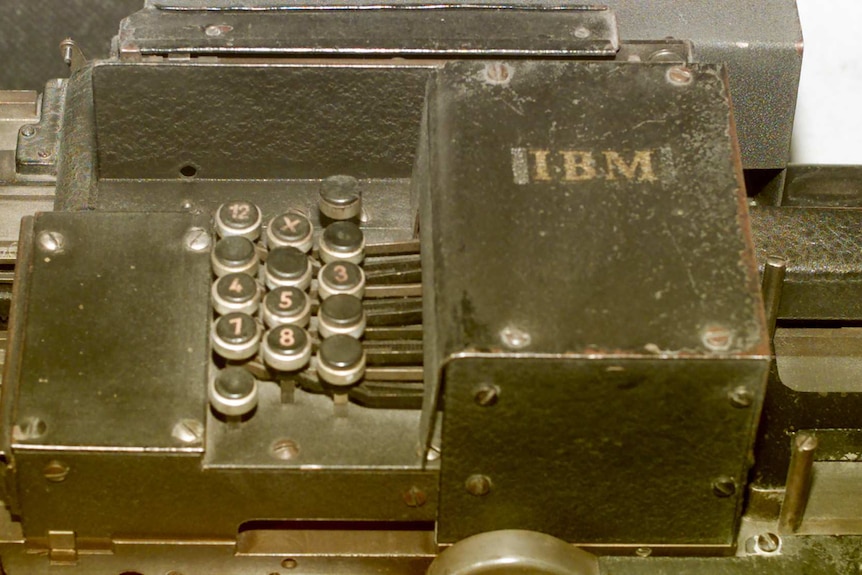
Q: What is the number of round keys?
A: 14